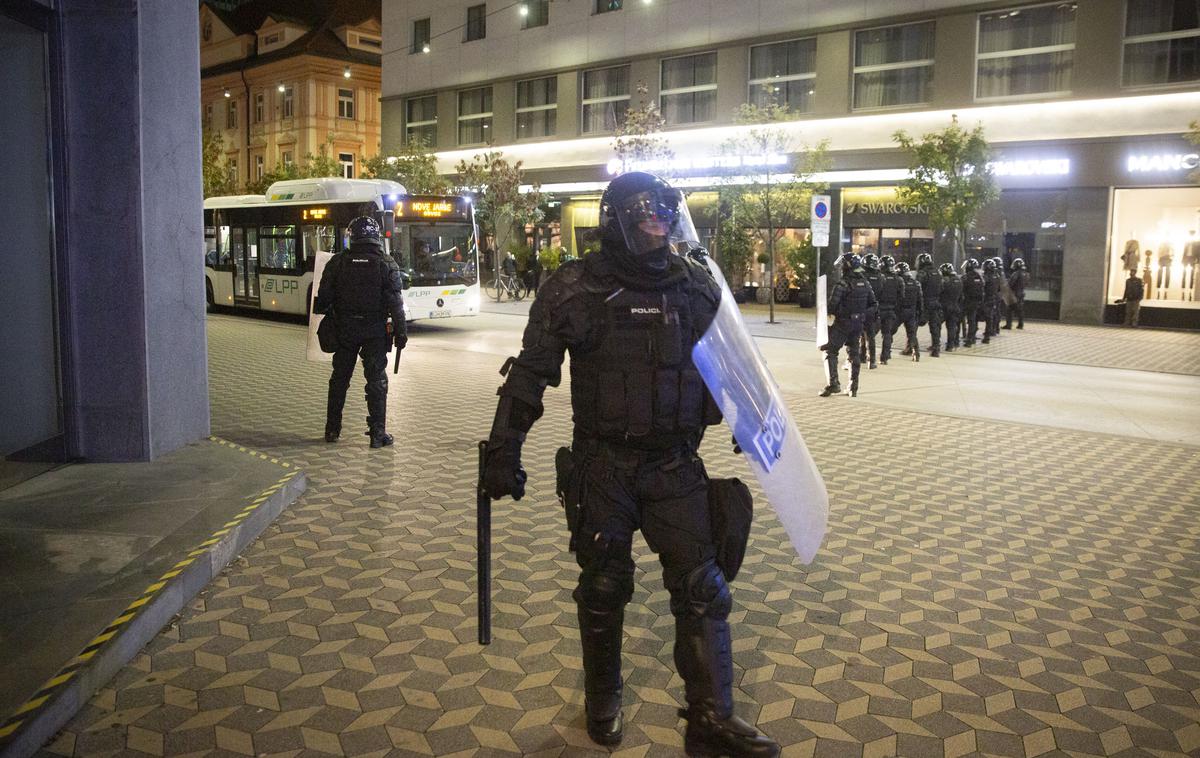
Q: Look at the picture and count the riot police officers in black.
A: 12